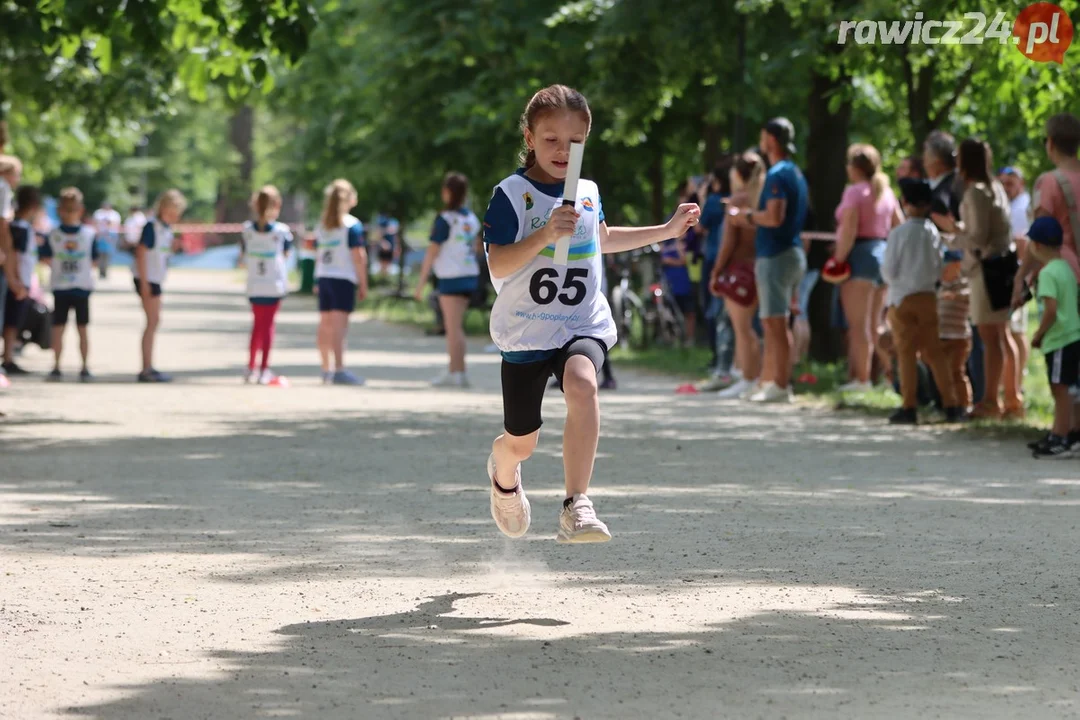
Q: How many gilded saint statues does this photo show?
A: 0